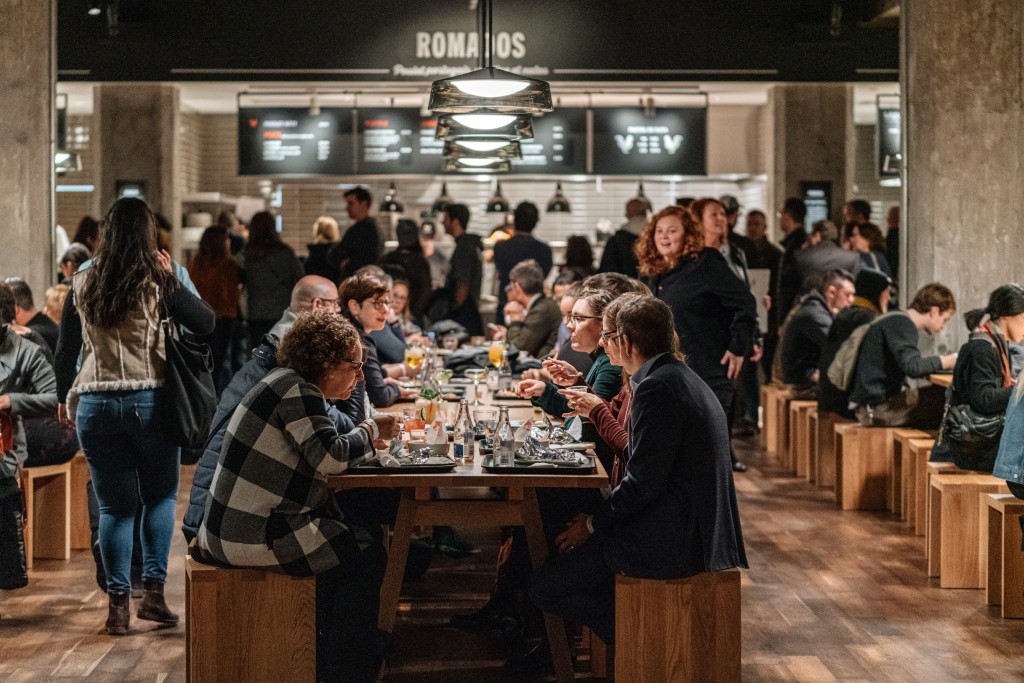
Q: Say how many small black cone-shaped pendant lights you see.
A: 5